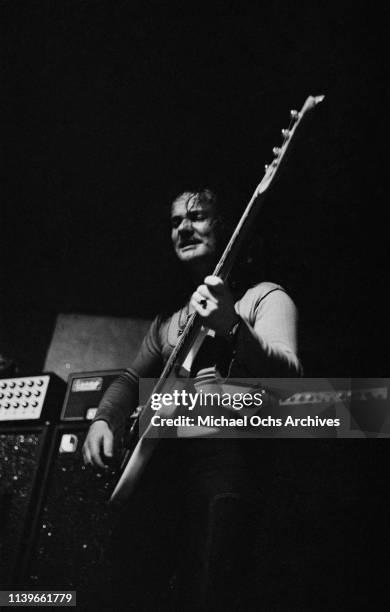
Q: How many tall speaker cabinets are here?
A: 2